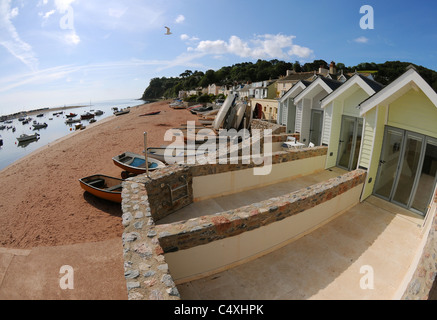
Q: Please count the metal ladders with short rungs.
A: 1